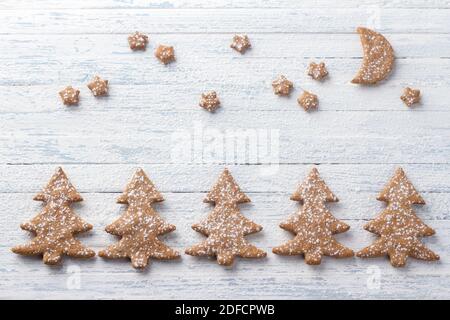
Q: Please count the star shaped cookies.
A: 10